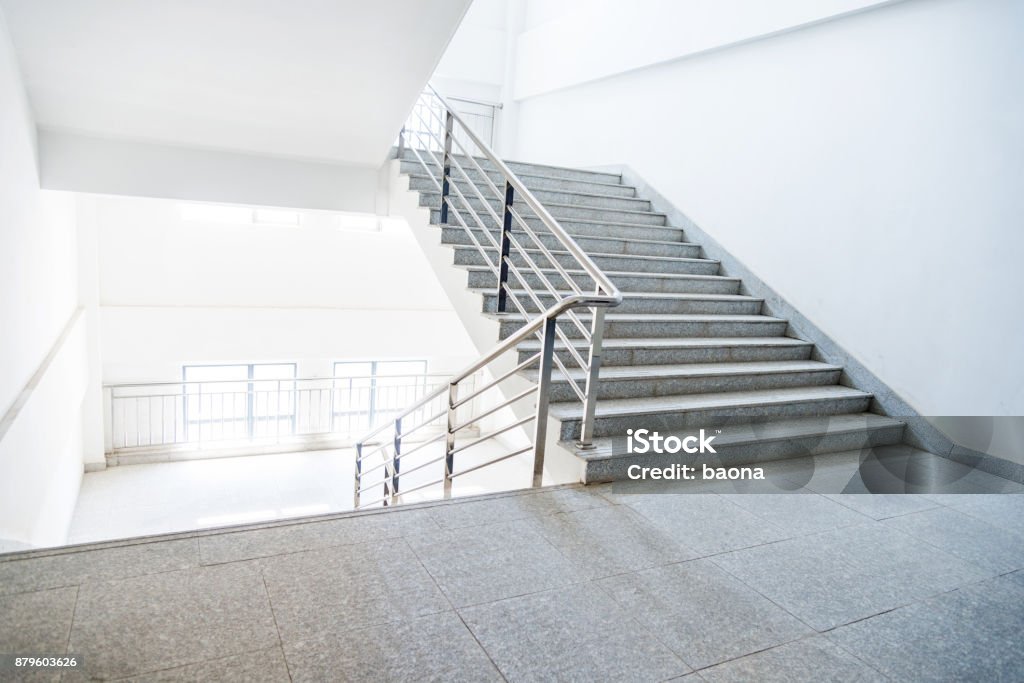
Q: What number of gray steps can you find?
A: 14